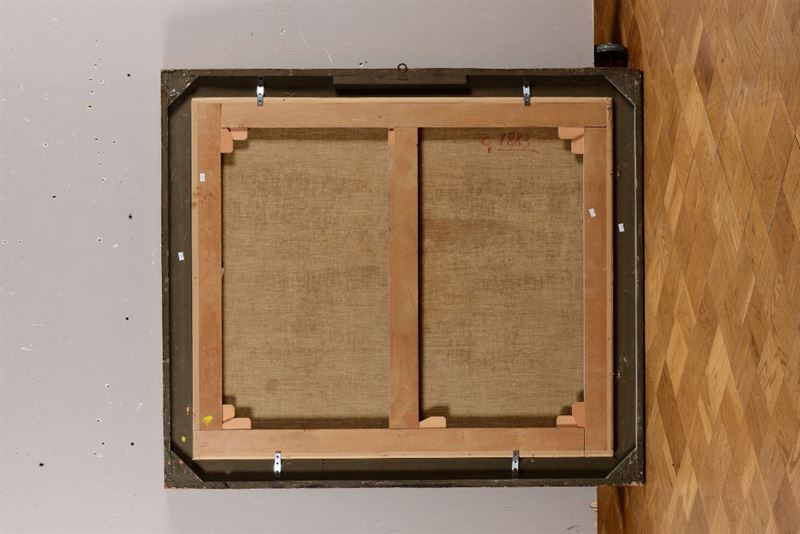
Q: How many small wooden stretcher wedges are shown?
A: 9